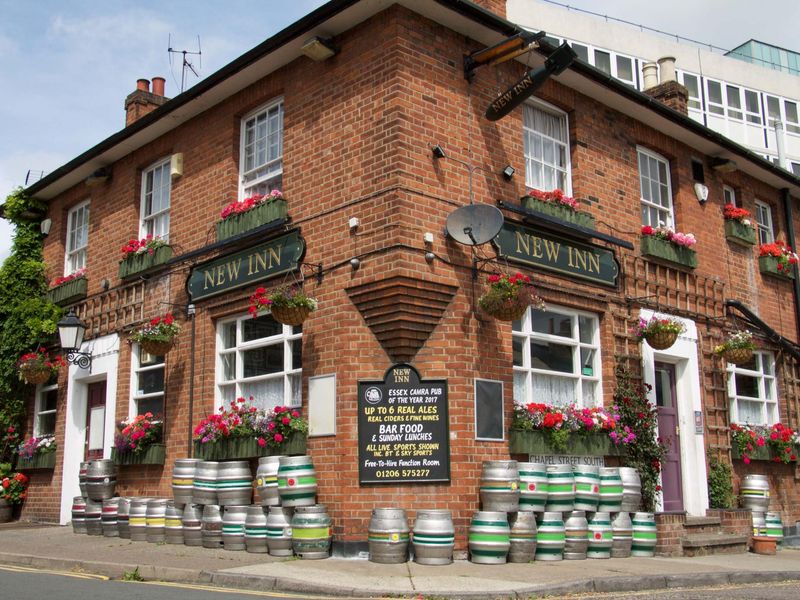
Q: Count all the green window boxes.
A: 12